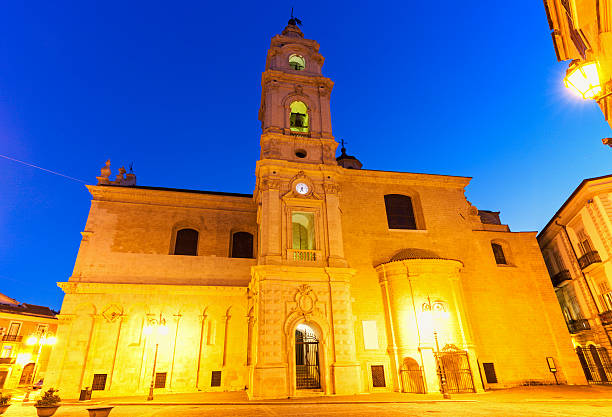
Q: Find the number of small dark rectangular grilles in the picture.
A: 5